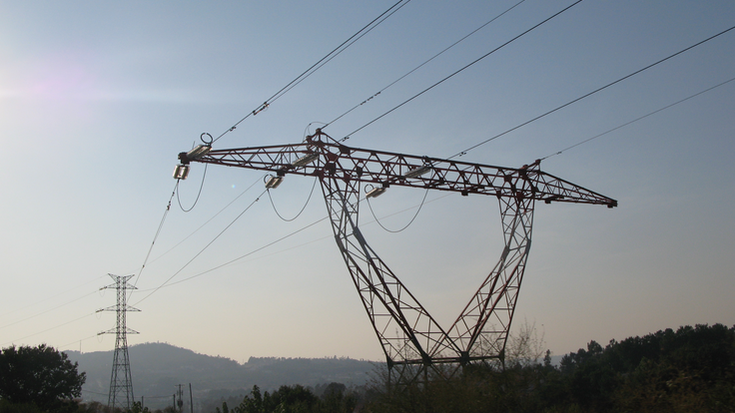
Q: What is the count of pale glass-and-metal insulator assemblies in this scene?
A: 6